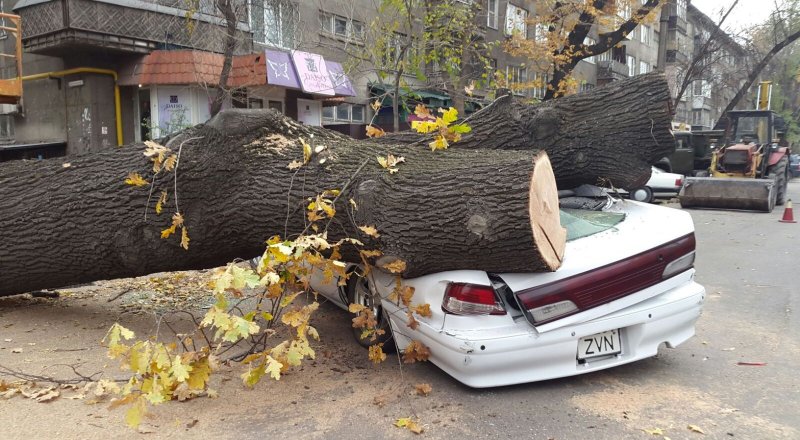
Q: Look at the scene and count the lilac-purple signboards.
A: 2